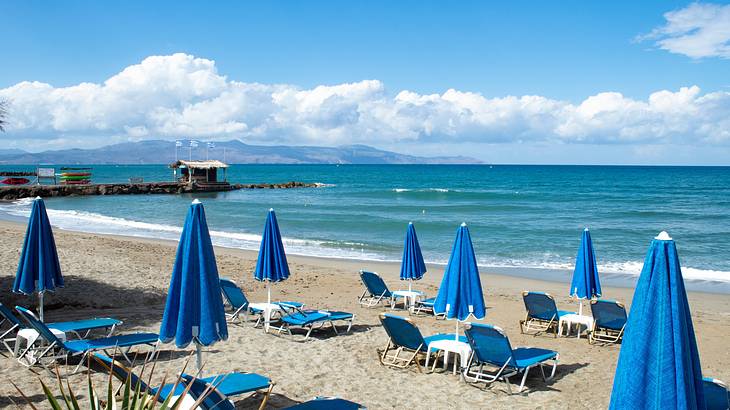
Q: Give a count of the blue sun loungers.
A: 13